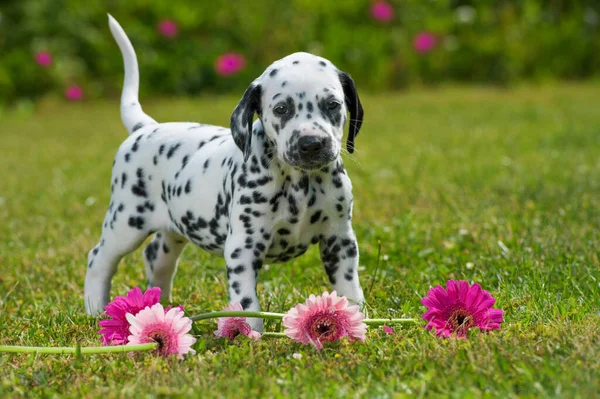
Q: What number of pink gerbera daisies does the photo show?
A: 5